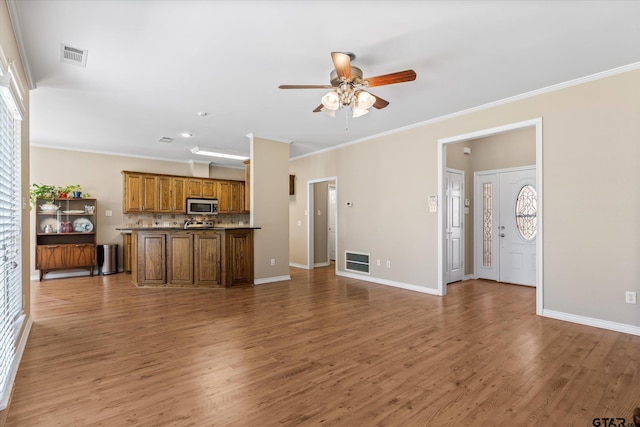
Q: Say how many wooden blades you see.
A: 5